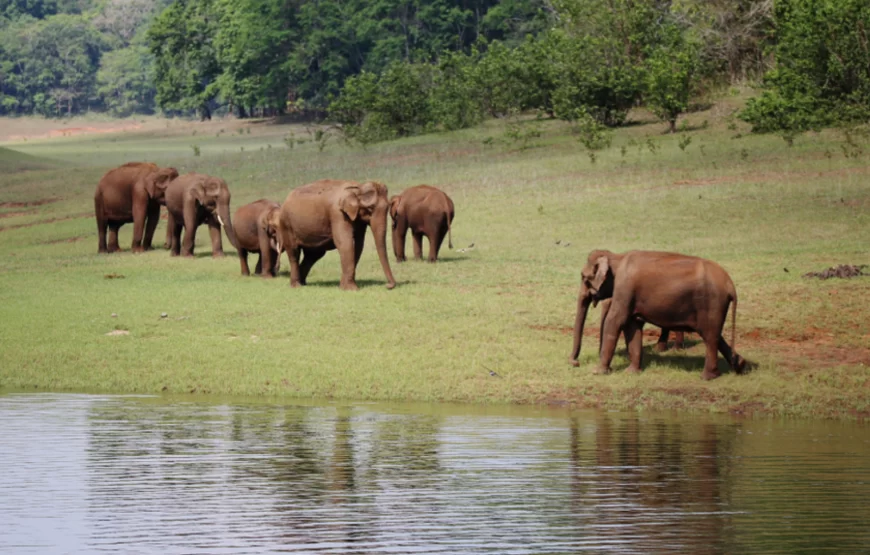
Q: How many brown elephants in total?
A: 7